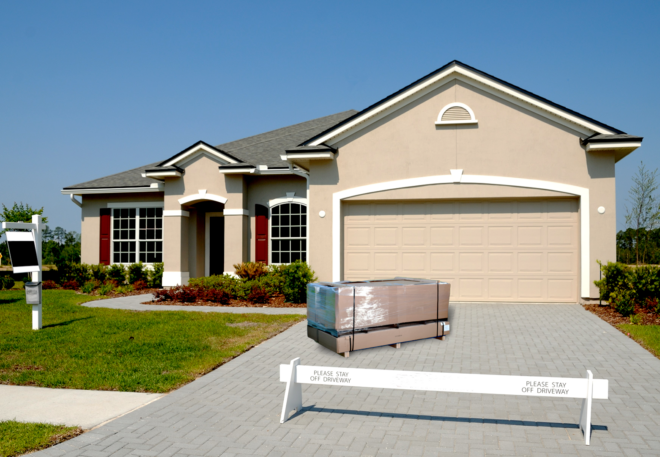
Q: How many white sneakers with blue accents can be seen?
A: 0